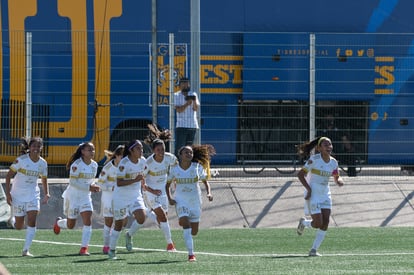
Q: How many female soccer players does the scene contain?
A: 7